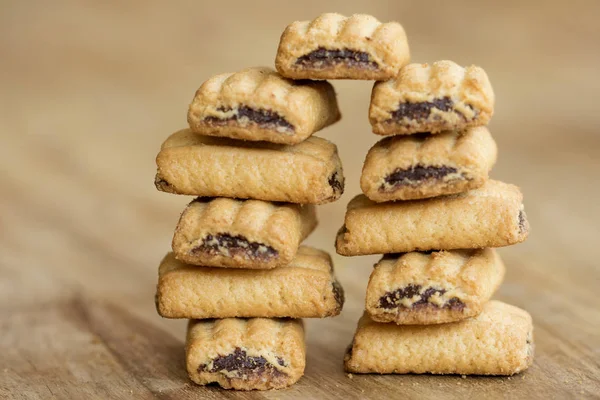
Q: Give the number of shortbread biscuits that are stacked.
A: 11